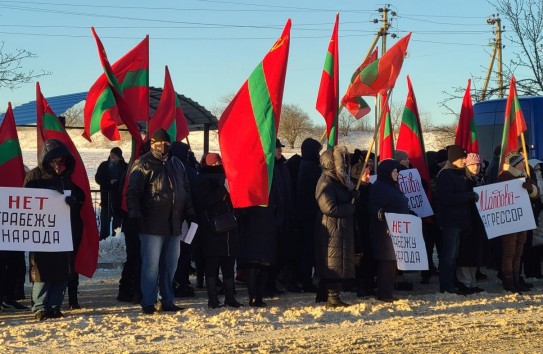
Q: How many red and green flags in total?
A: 13